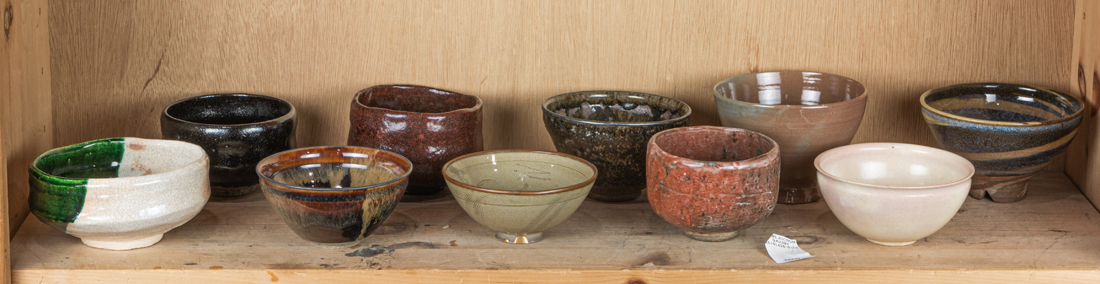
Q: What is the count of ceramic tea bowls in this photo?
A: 10